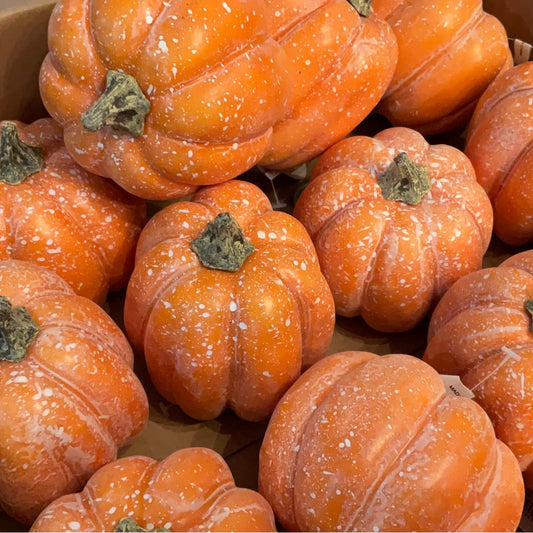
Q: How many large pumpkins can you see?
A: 11